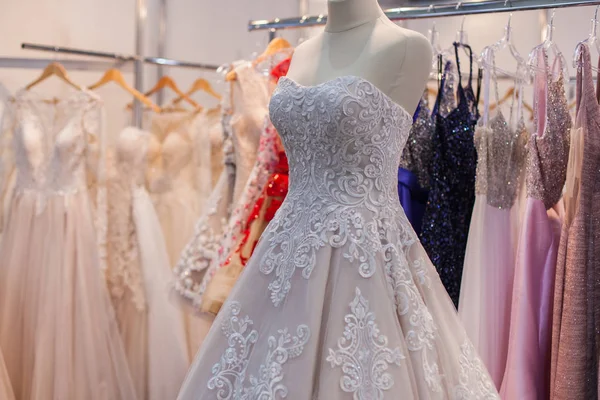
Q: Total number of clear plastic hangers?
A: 5